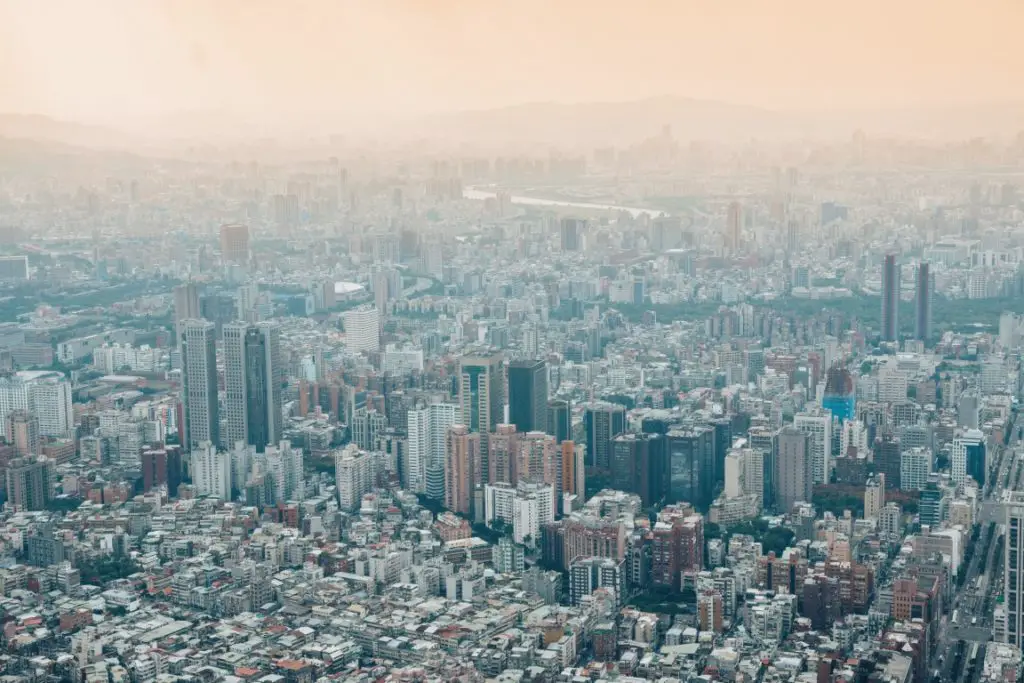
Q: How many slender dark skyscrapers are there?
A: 2